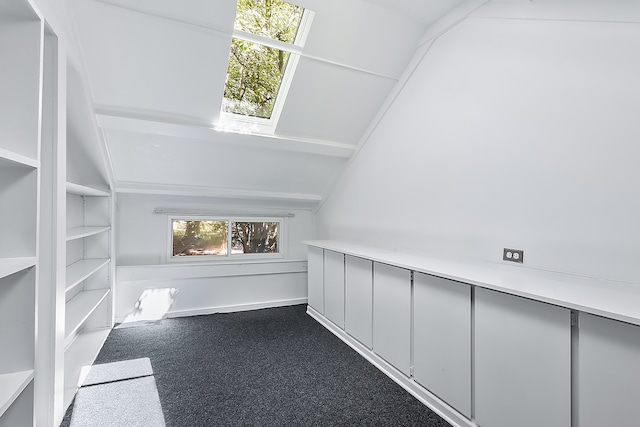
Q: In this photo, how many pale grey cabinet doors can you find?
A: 7